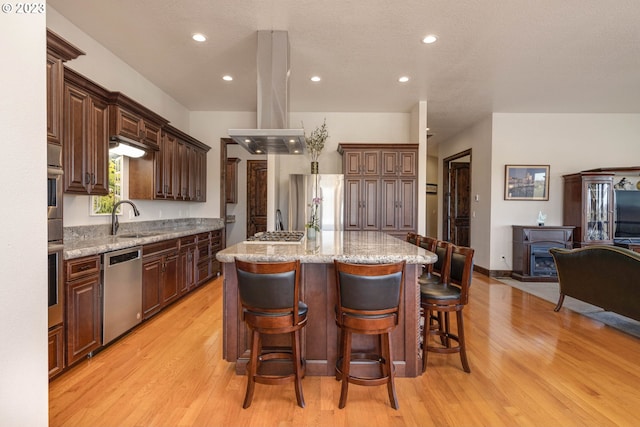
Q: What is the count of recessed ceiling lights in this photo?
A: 5